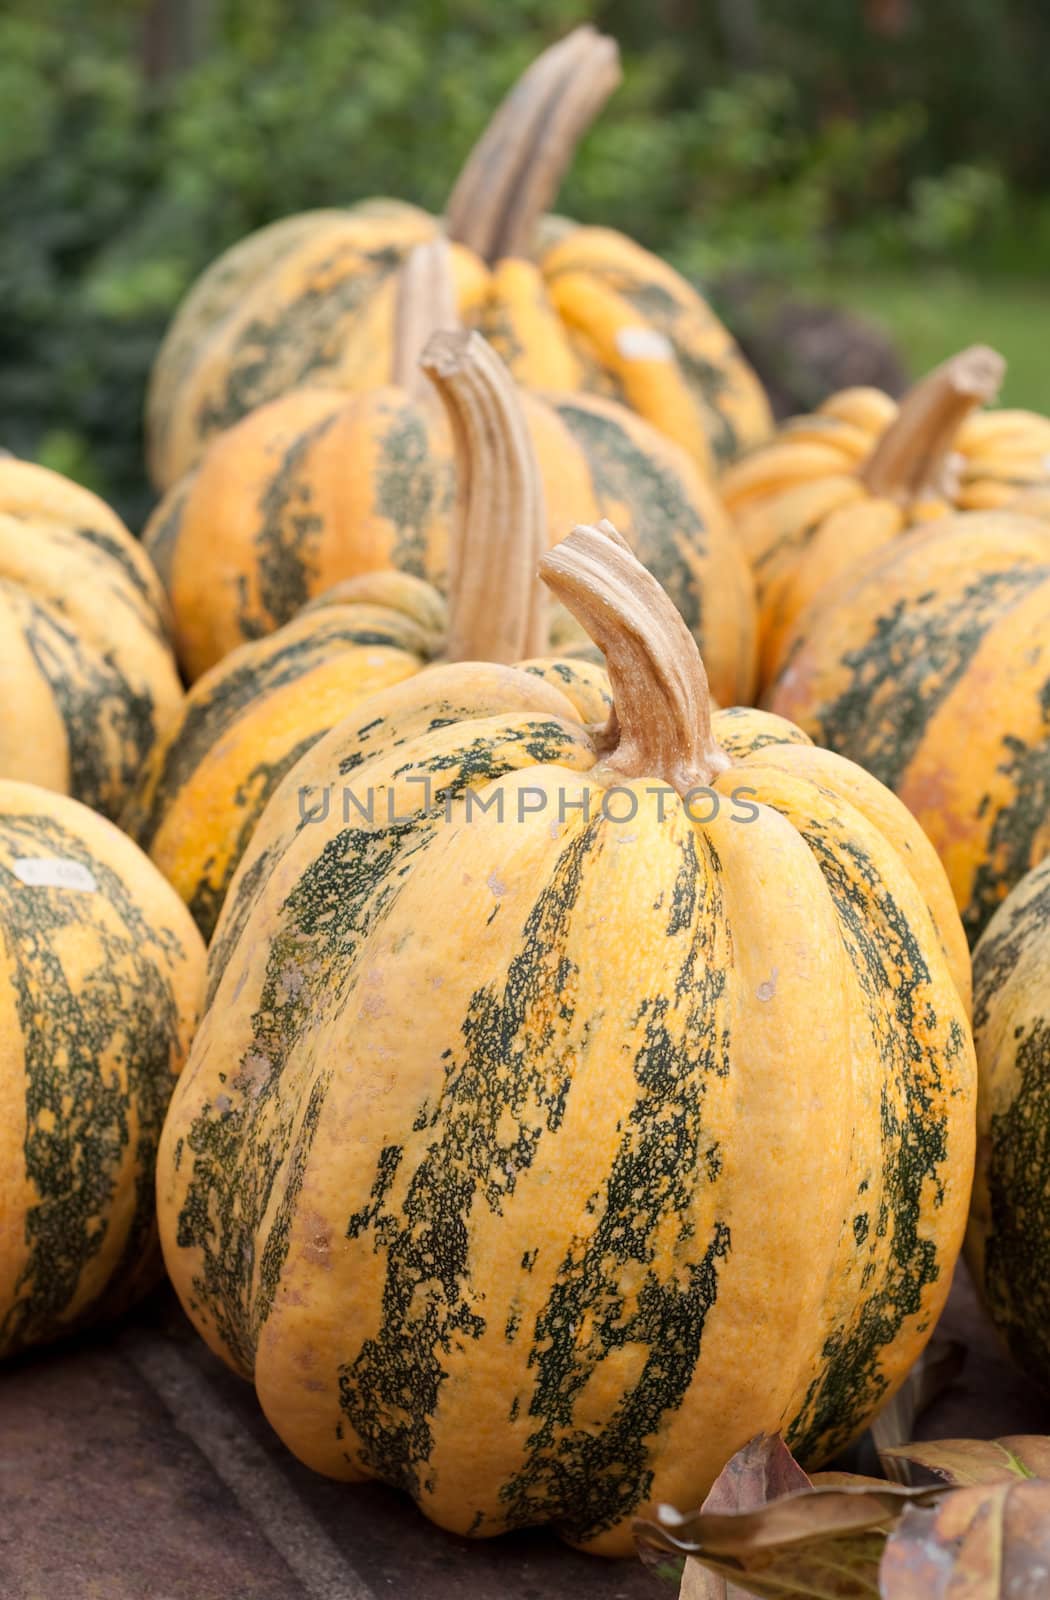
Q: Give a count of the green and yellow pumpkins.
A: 9